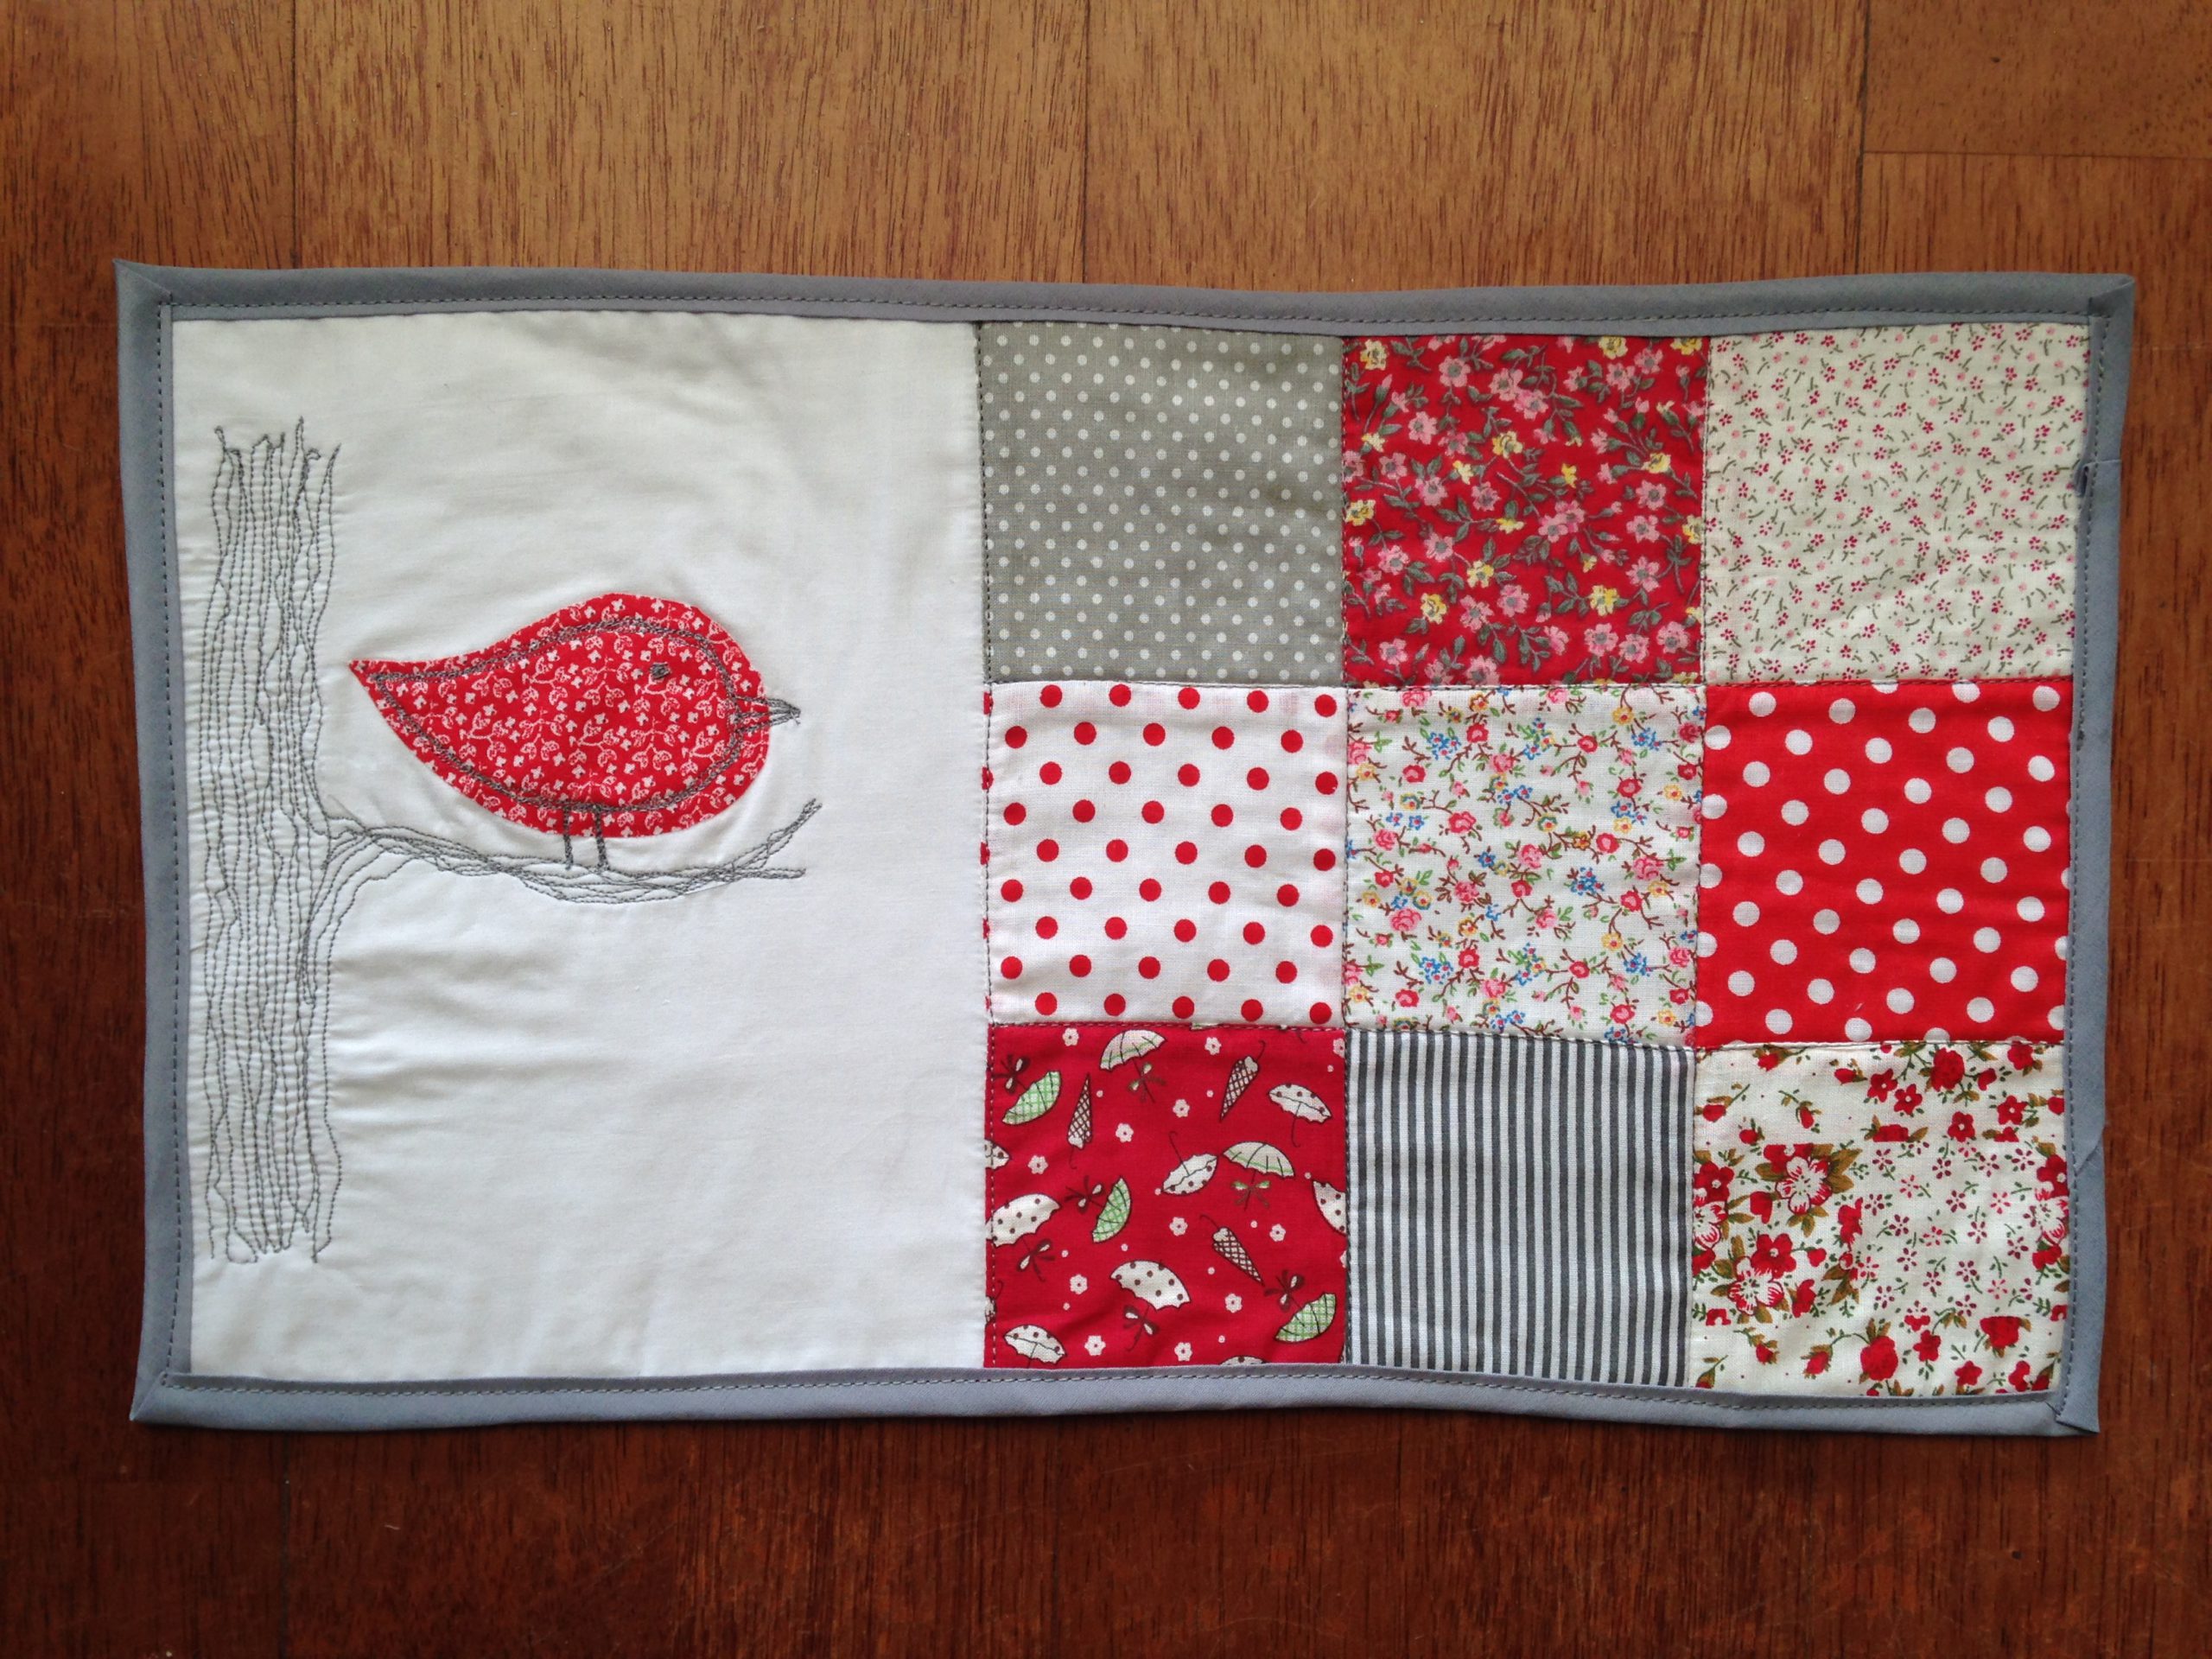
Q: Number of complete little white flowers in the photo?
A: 11